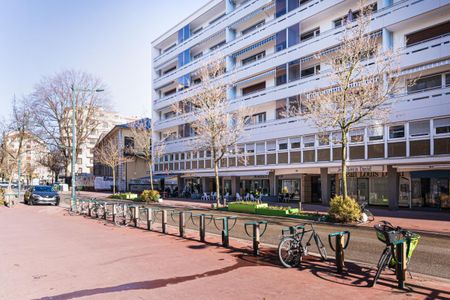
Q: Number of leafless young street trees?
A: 4